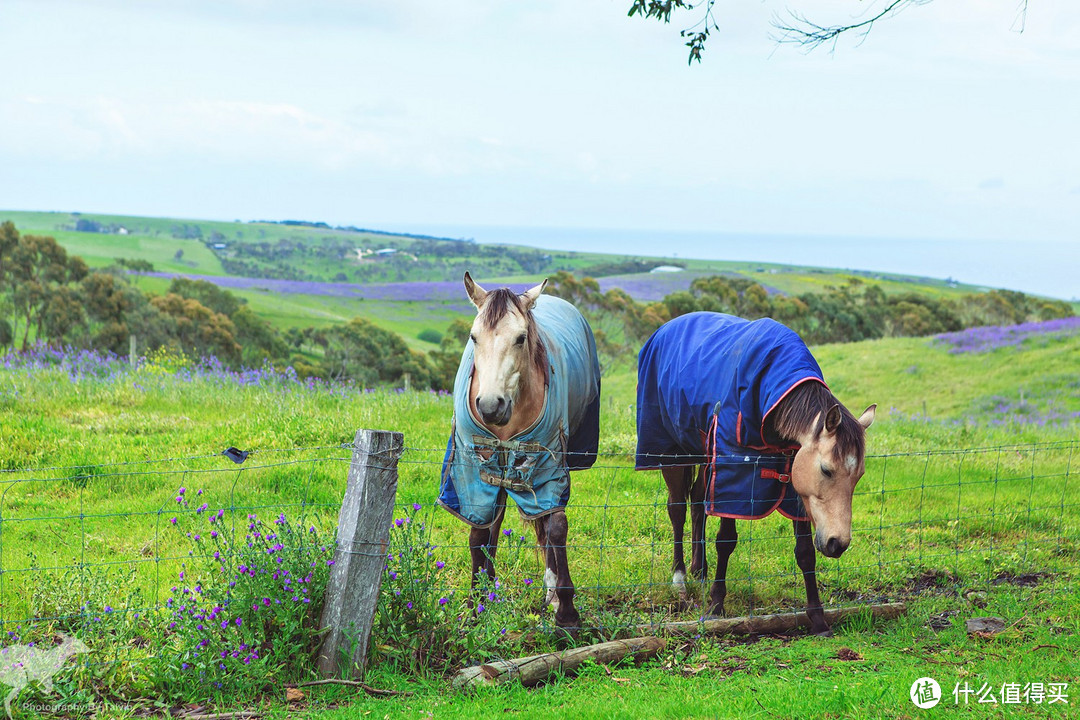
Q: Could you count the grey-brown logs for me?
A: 2